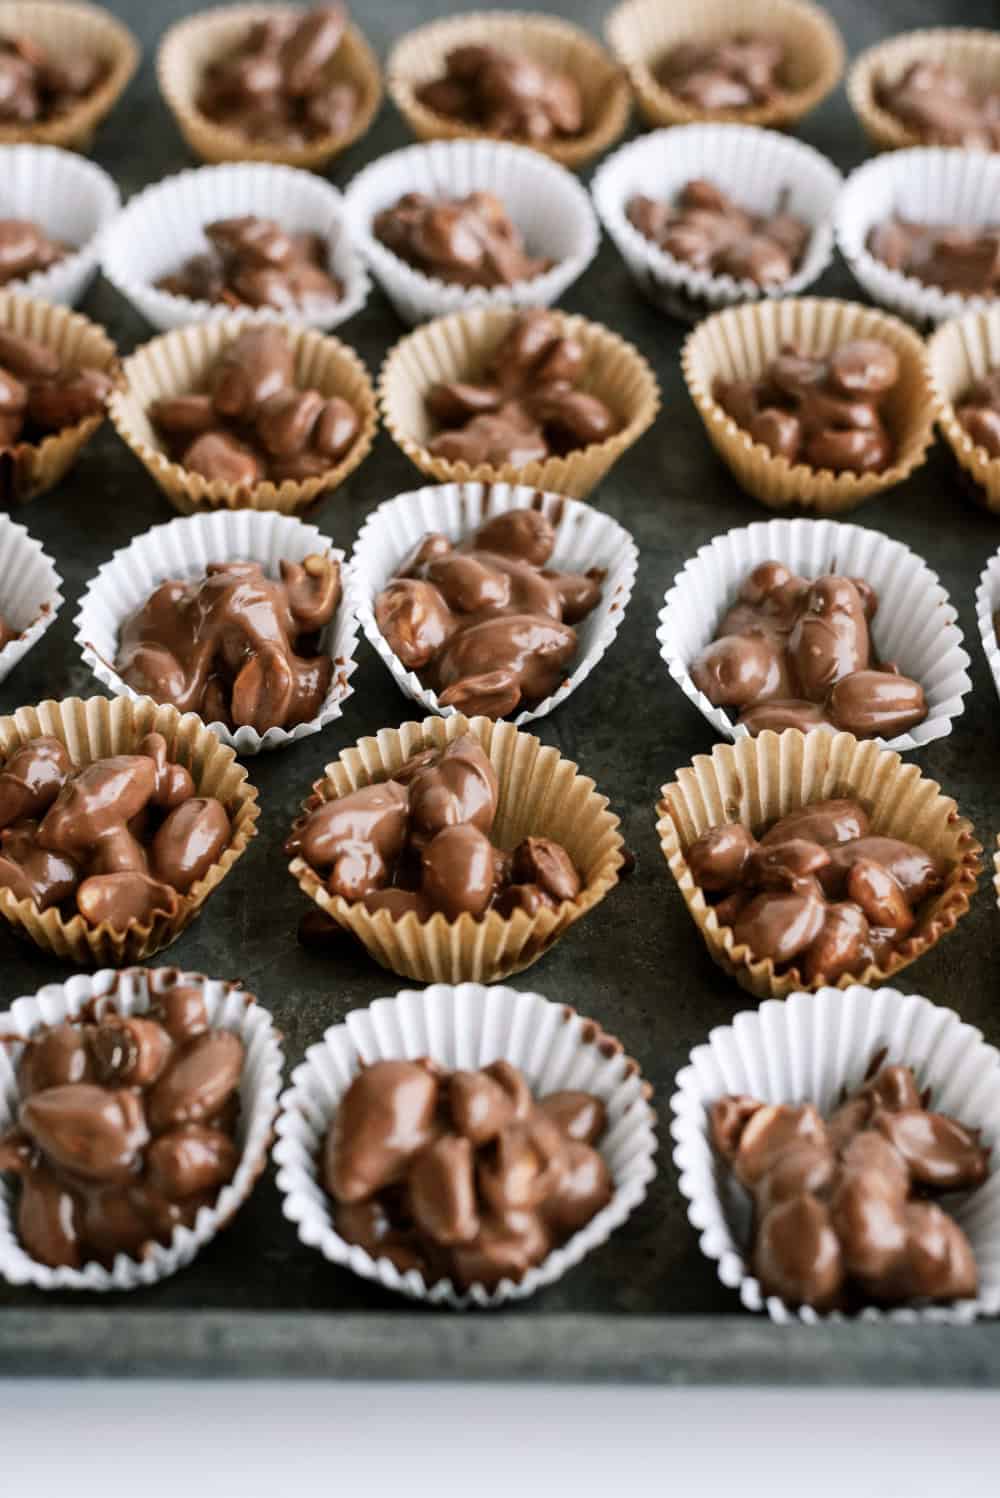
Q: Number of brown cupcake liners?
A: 13